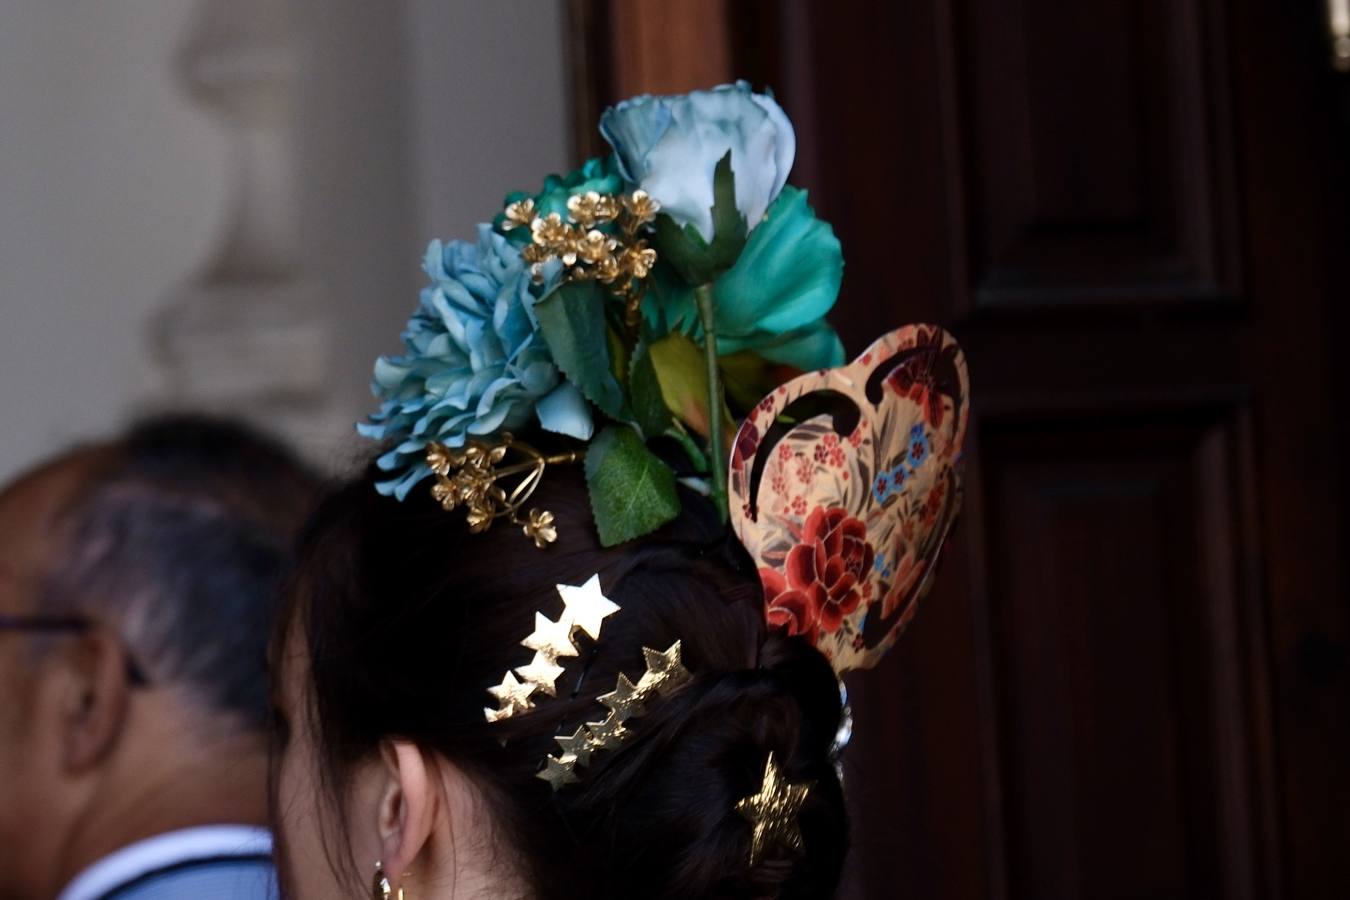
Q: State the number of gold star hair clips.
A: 3